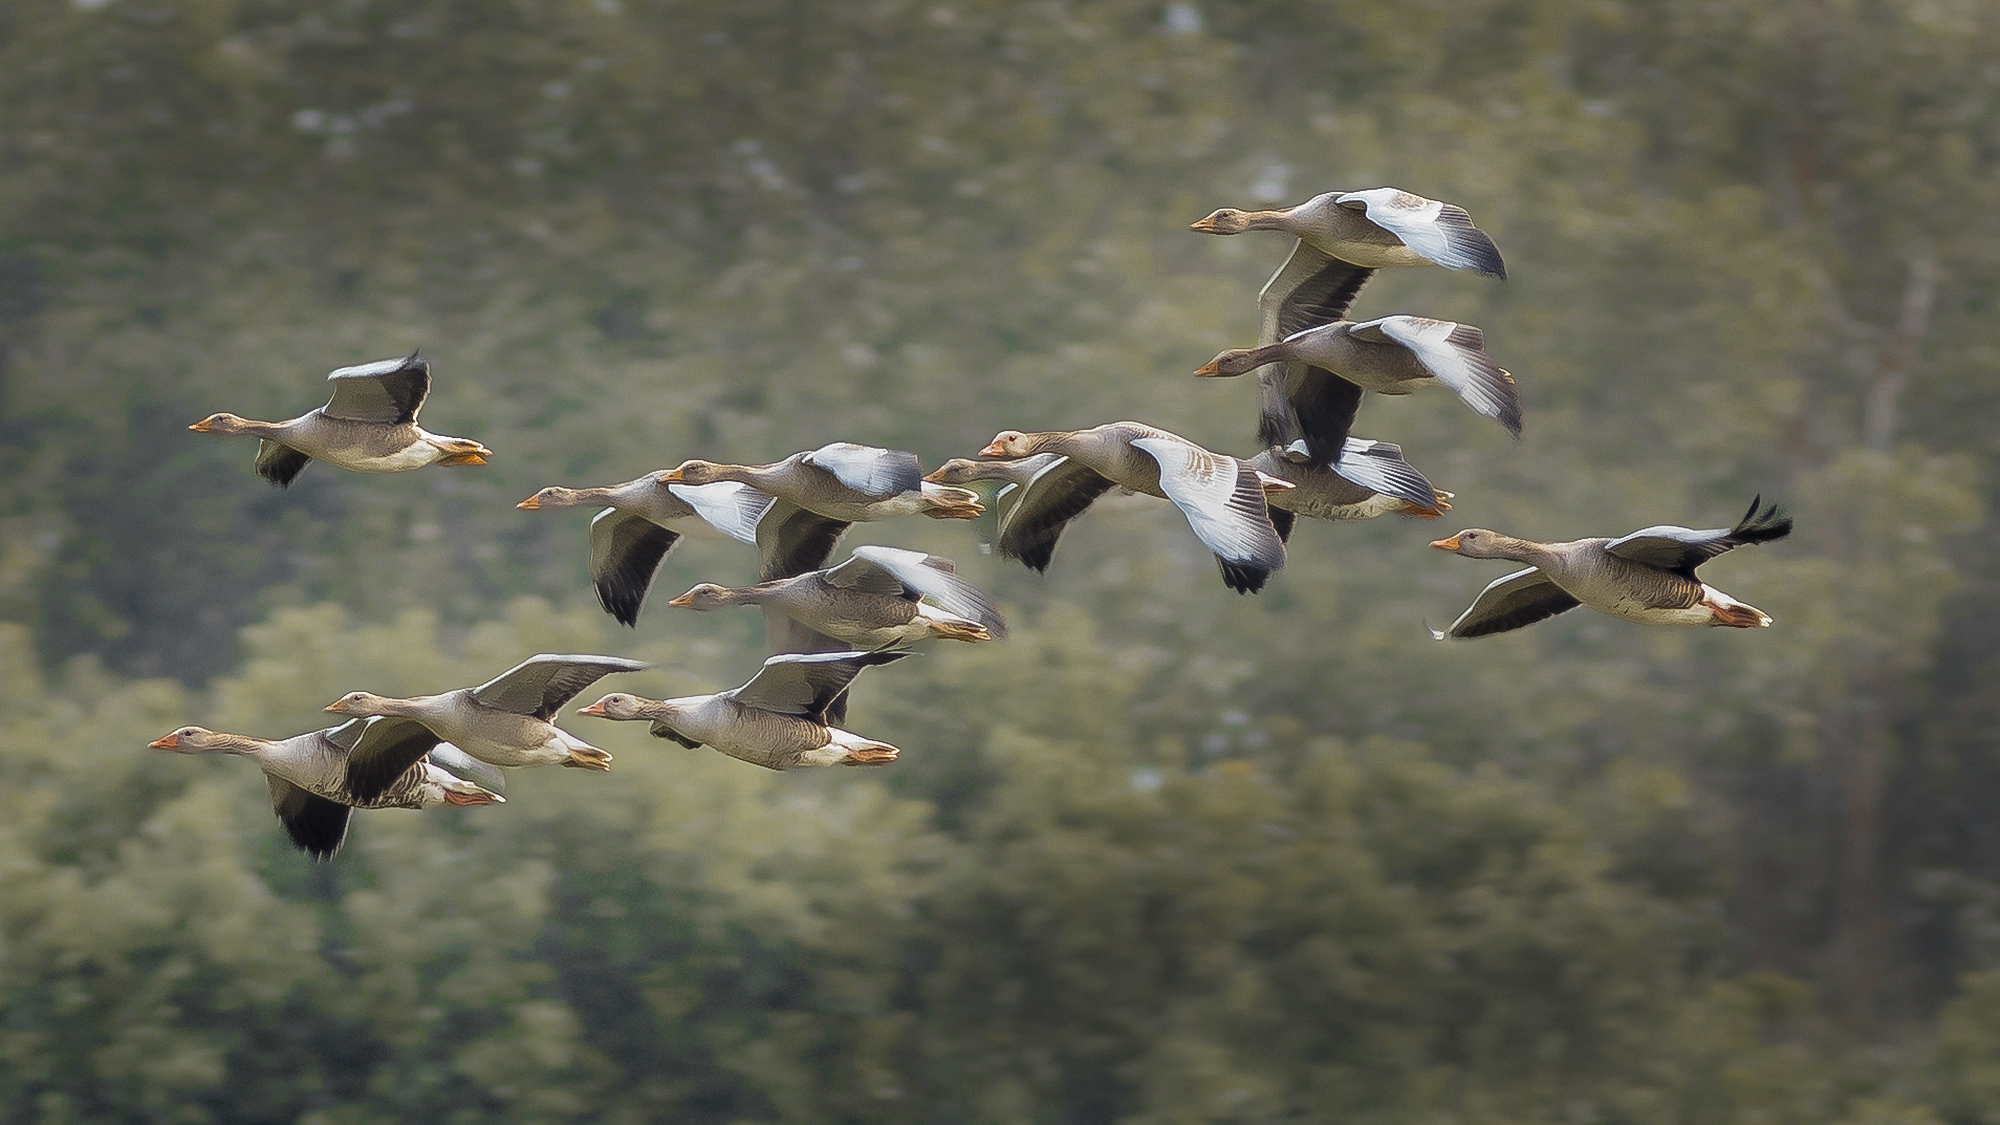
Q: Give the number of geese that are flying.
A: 13